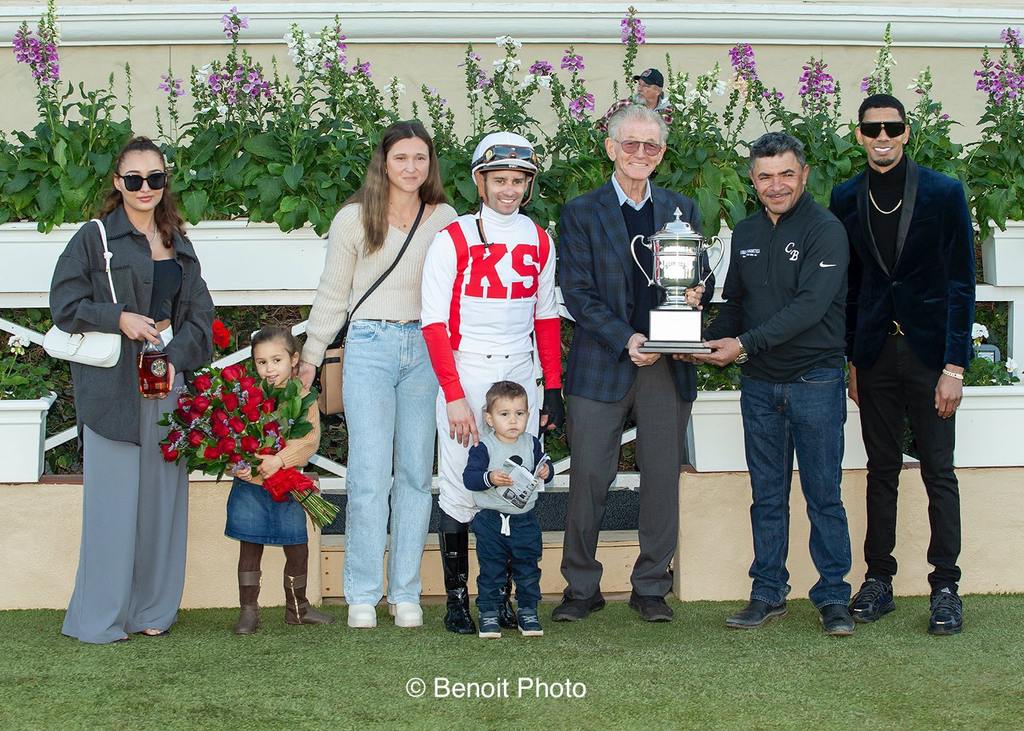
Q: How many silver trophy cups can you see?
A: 1